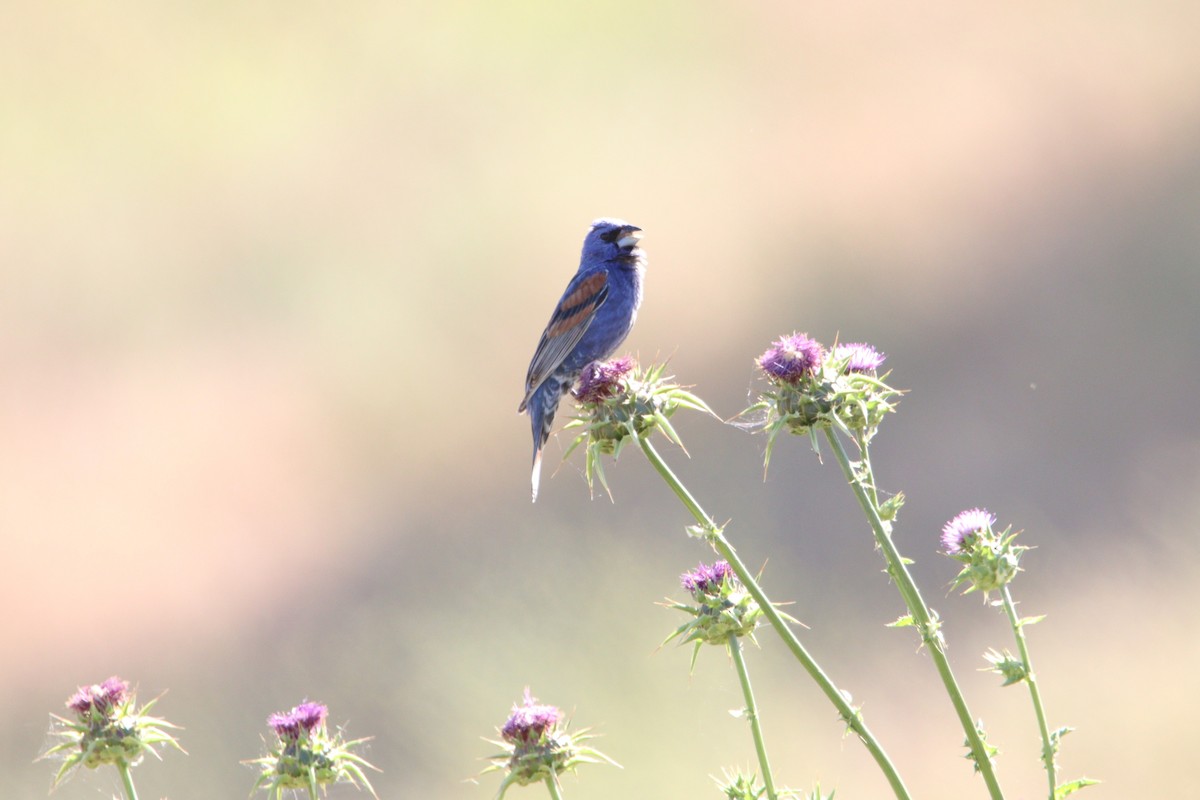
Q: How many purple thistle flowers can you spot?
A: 8